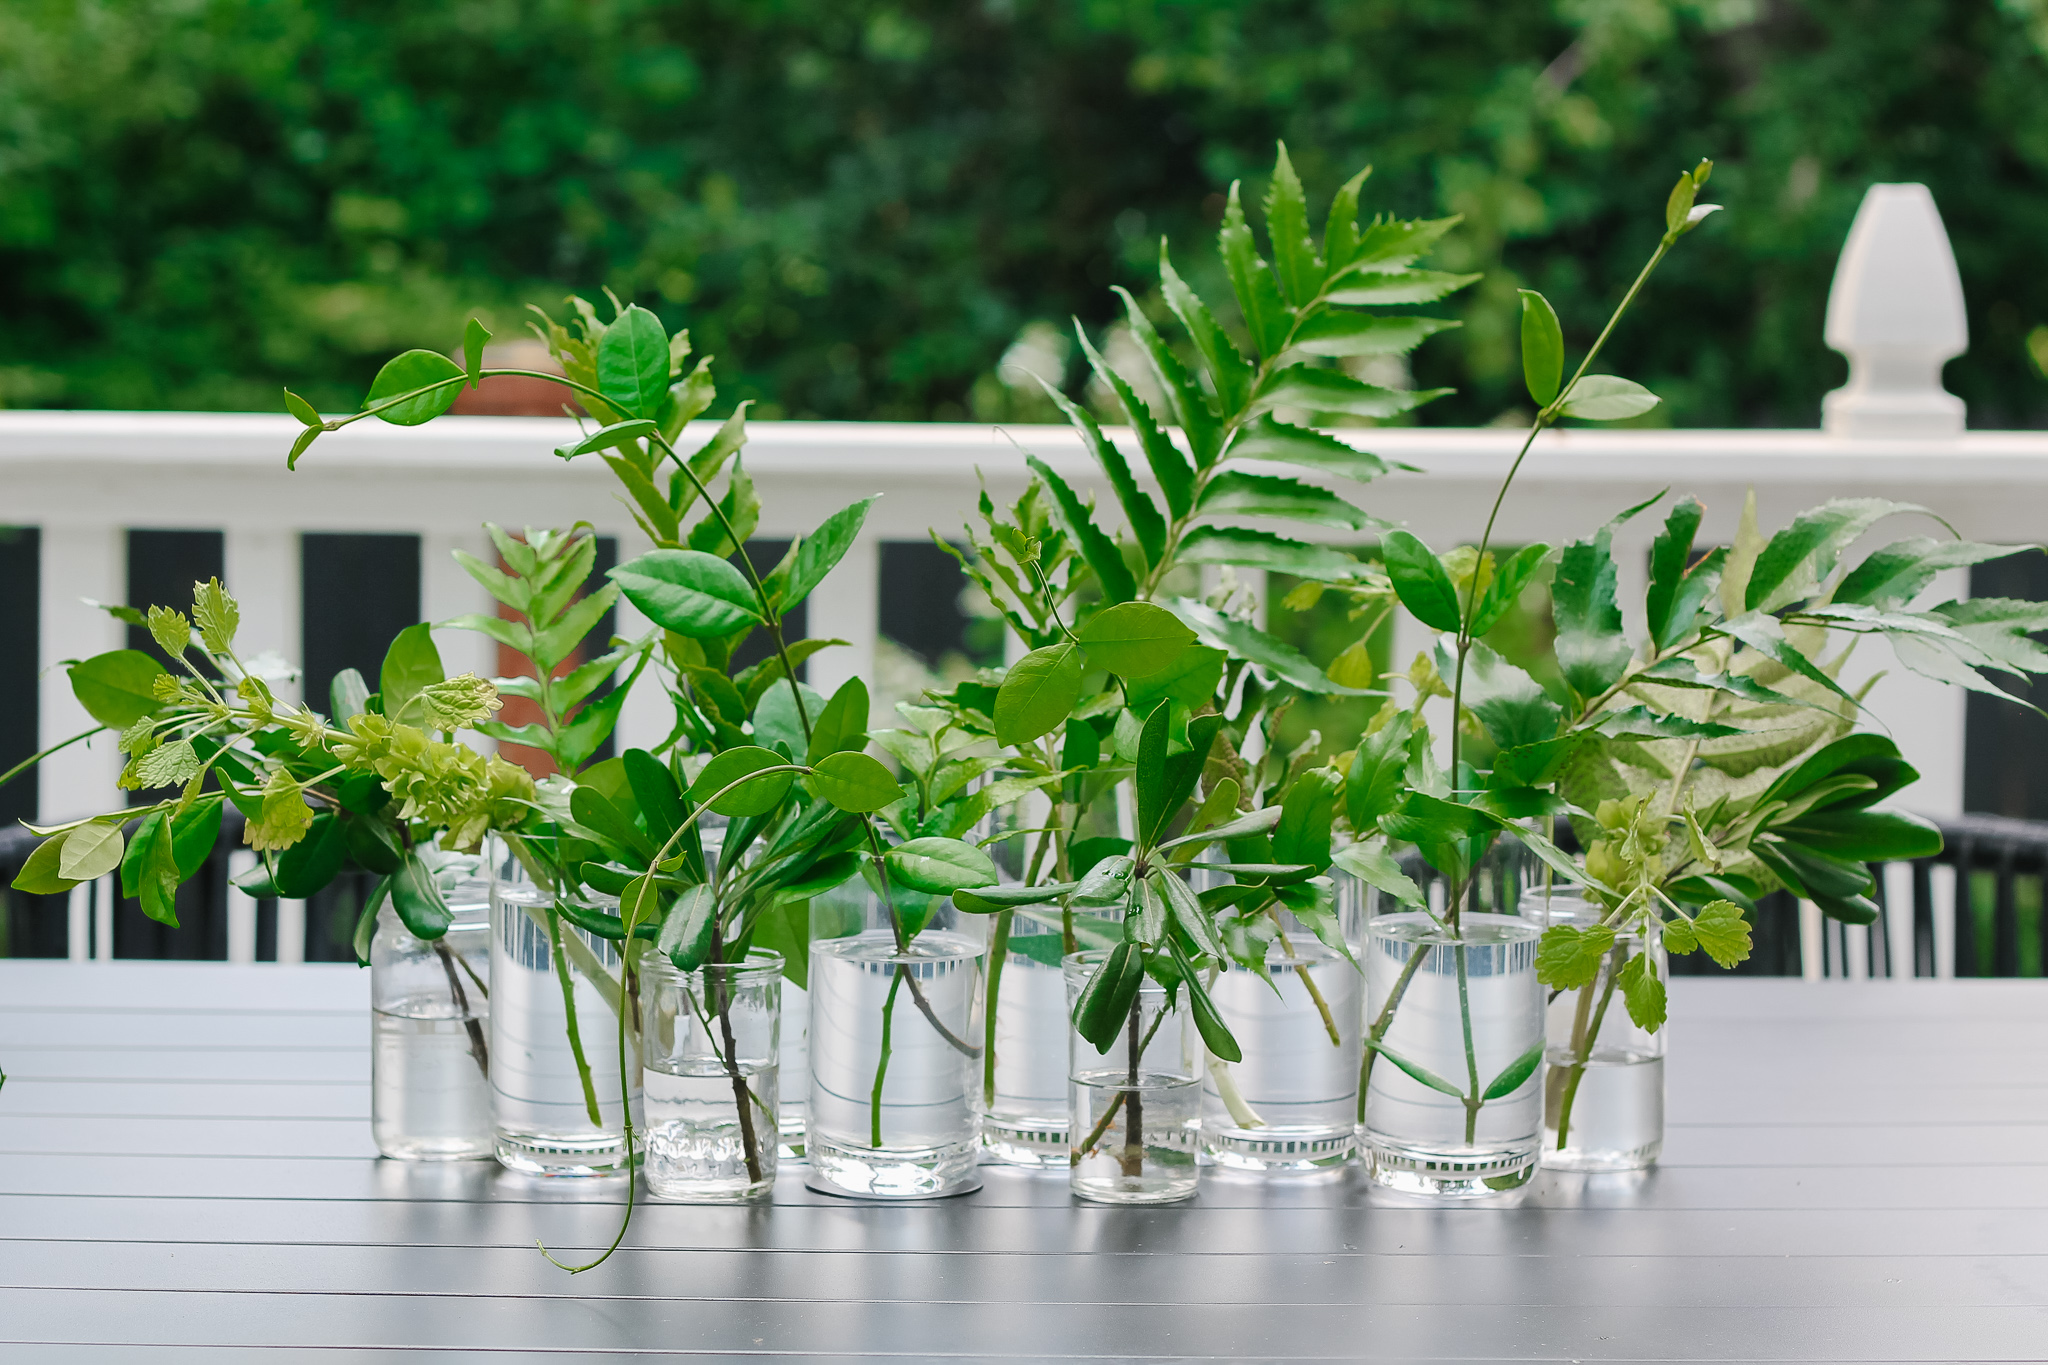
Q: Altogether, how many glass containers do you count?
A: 10